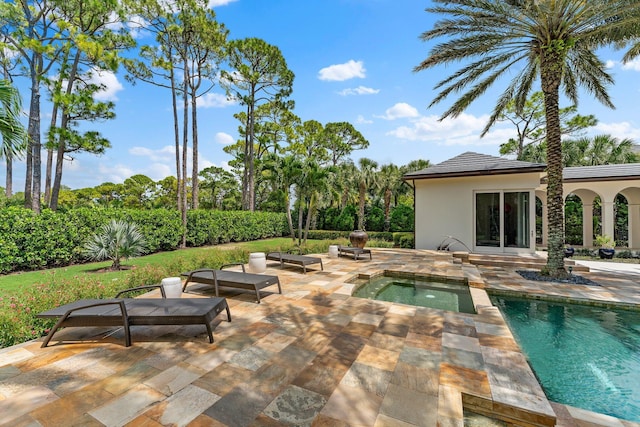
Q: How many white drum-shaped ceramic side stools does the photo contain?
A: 3